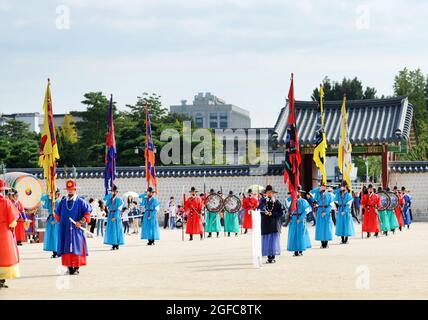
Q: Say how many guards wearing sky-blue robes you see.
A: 6